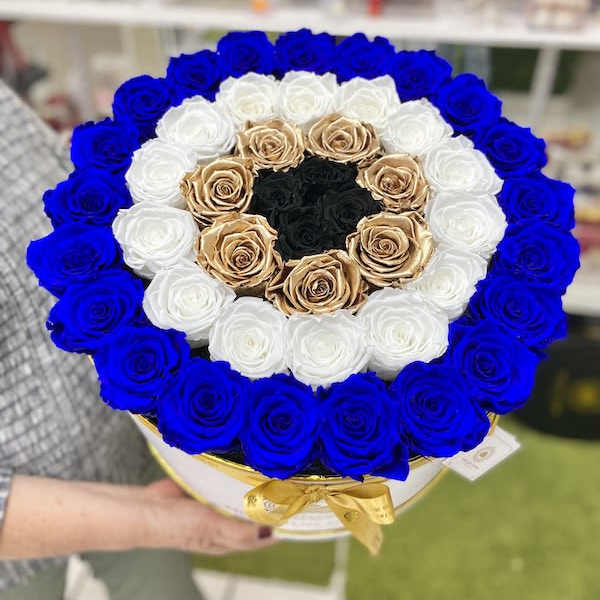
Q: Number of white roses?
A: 14